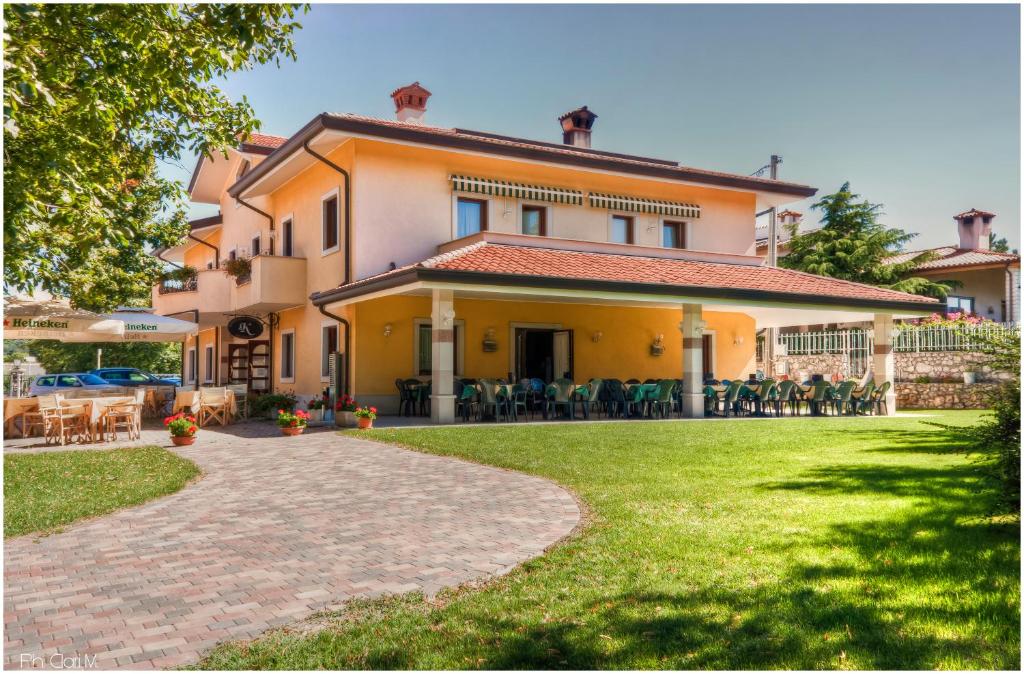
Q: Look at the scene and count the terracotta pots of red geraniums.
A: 3